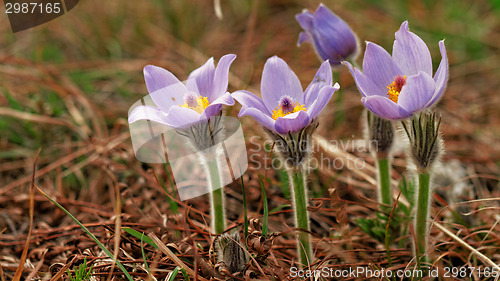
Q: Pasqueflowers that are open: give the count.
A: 3